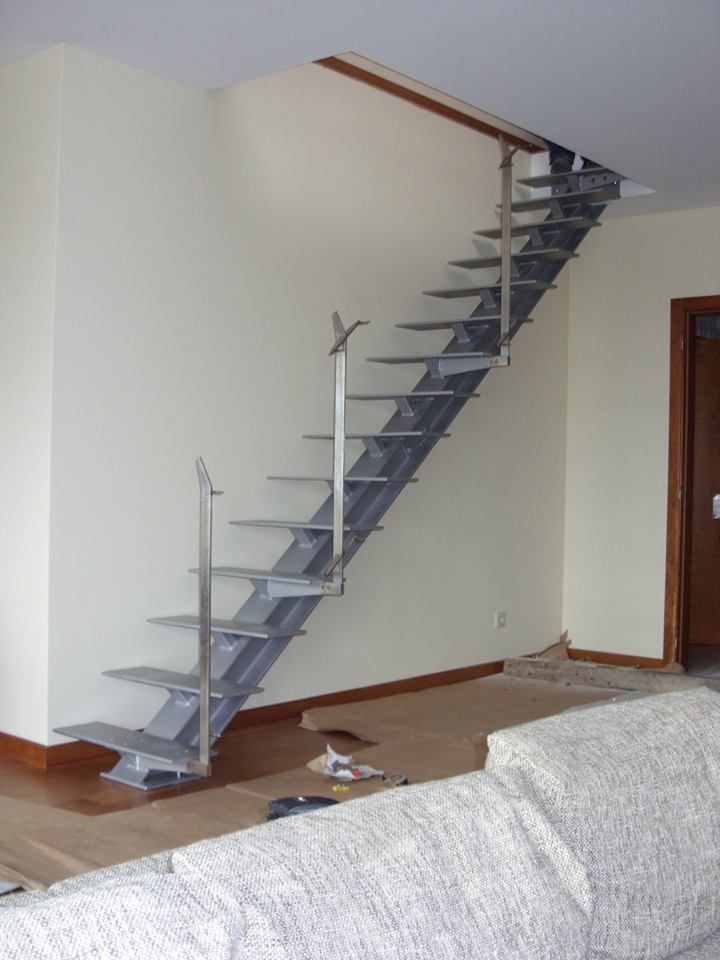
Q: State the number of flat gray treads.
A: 15